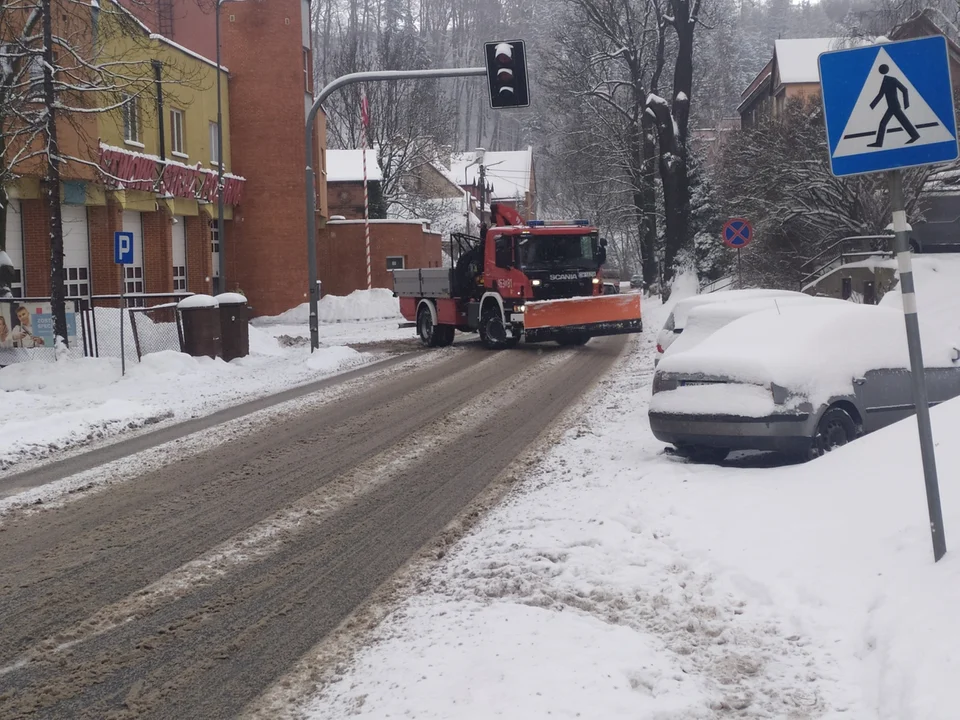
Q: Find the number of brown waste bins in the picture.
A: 2